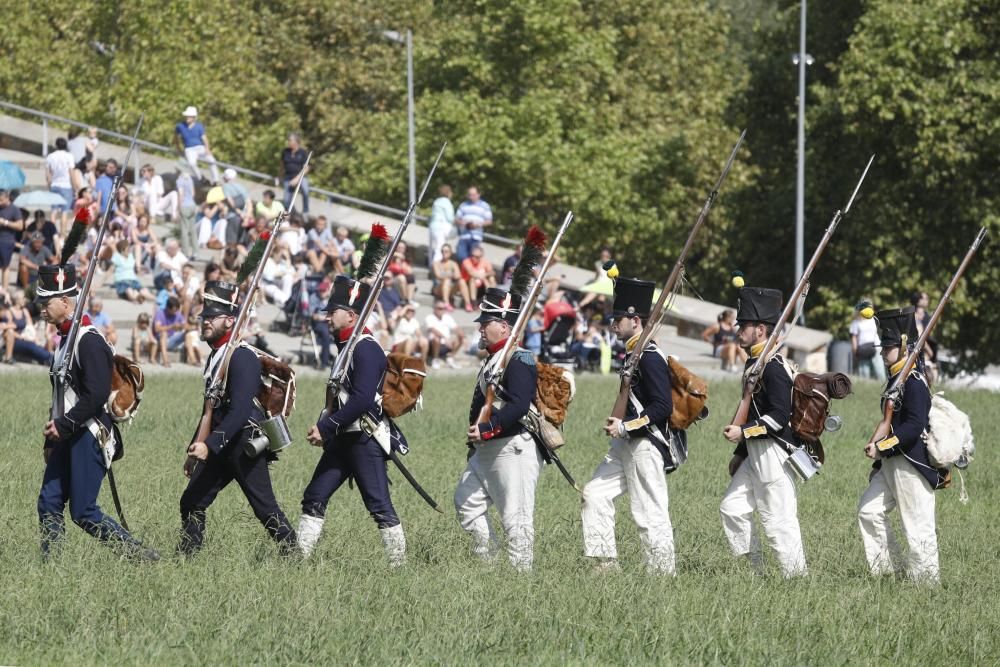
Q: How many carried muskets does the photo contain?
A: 7